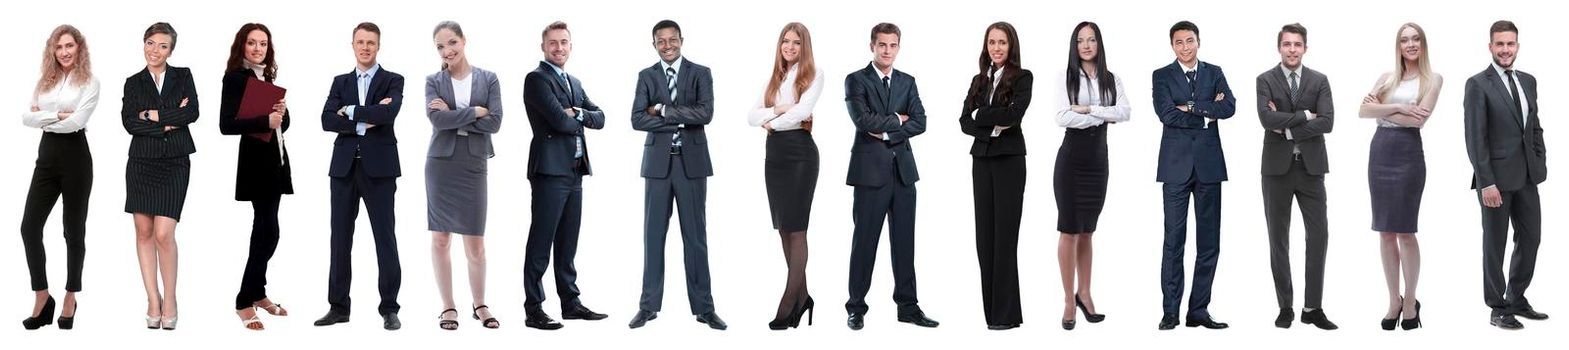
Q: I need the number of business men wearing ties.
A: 7